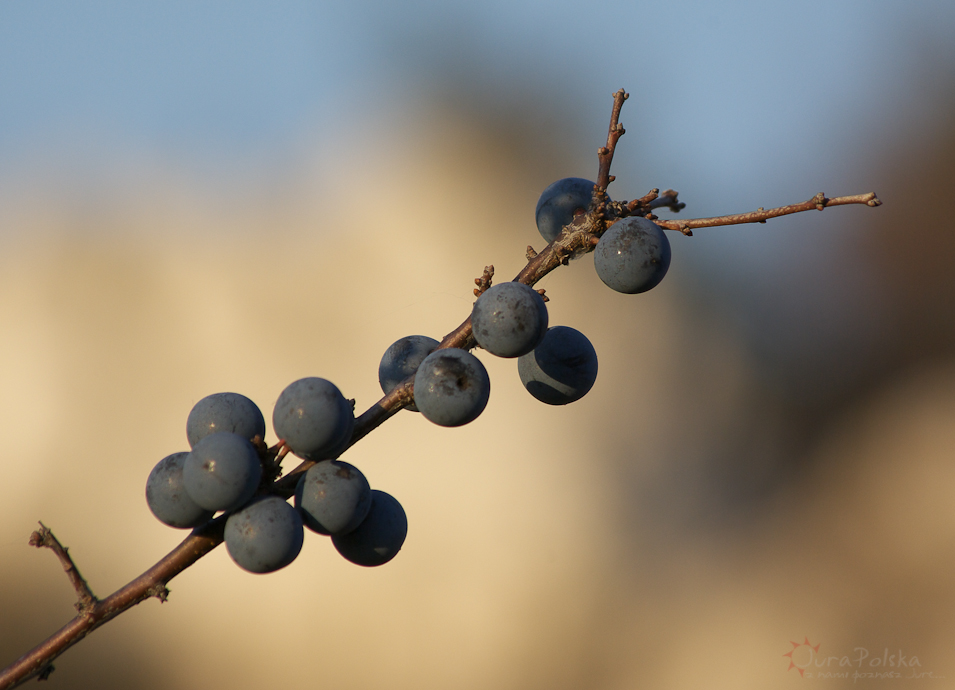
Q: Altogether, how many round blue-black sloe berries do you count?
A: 13